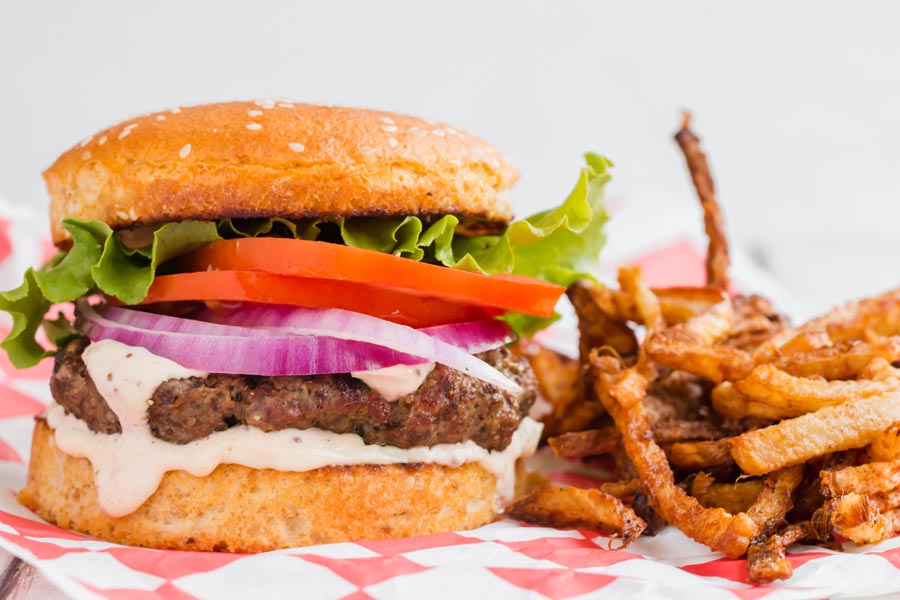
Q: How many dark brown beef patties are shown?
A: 1